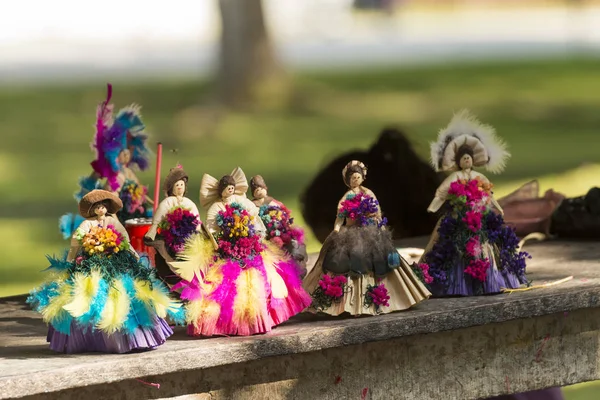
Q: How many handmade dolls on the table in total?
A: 7